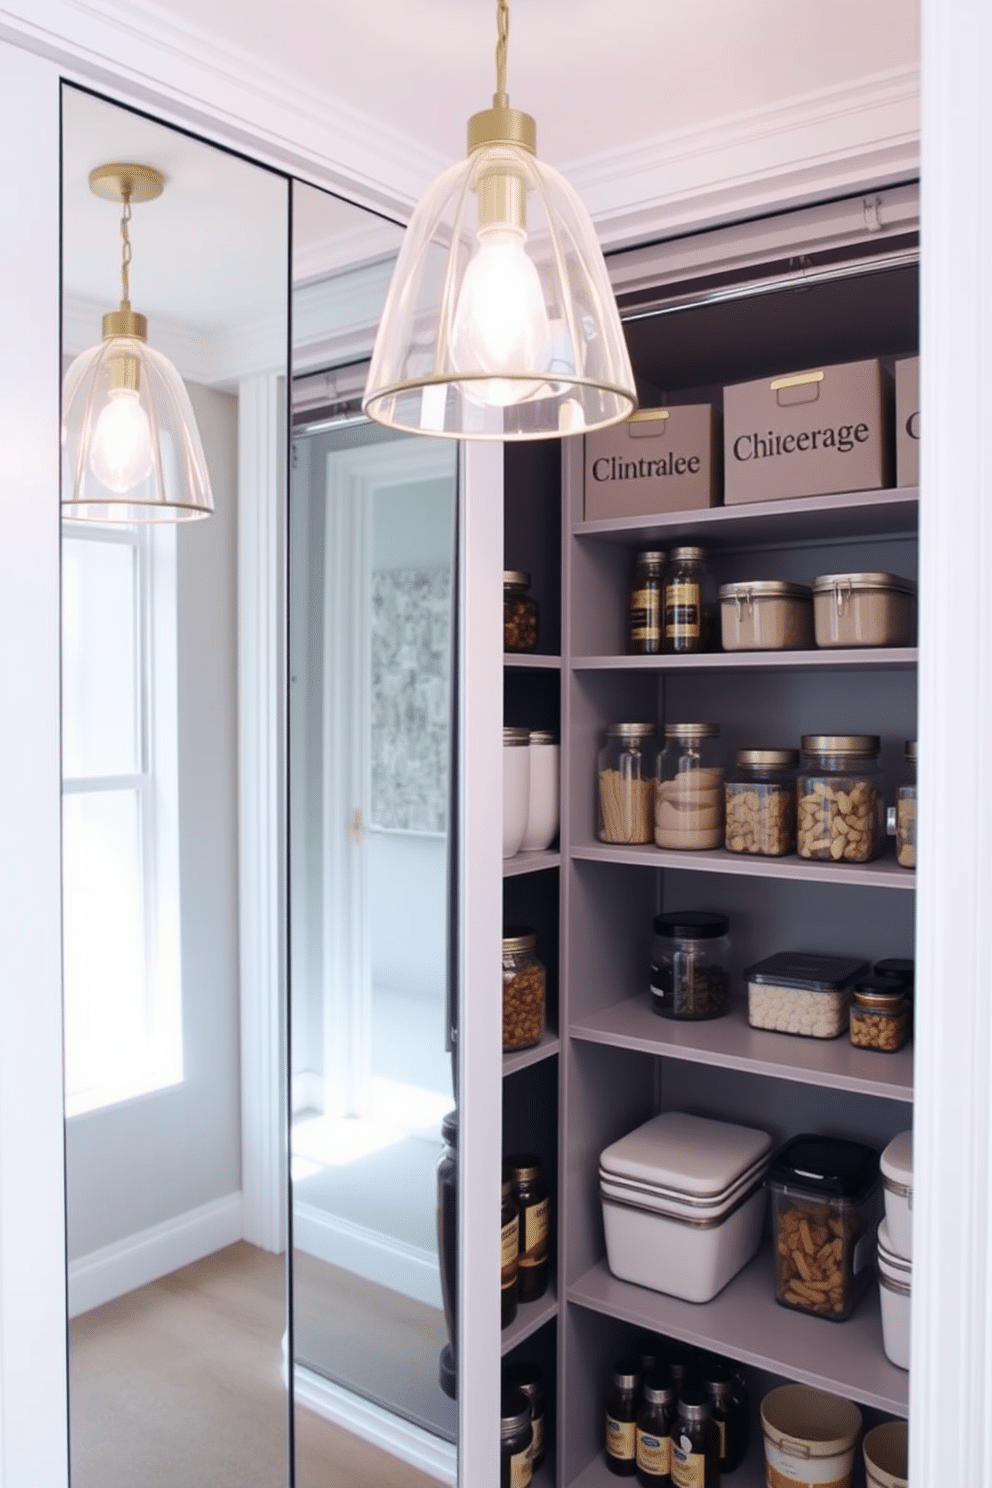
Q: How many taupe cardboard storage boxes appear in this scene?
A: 3